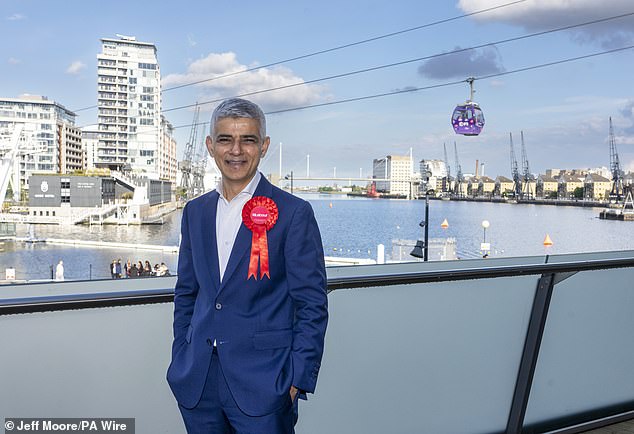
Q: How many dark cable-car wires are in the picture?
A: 3